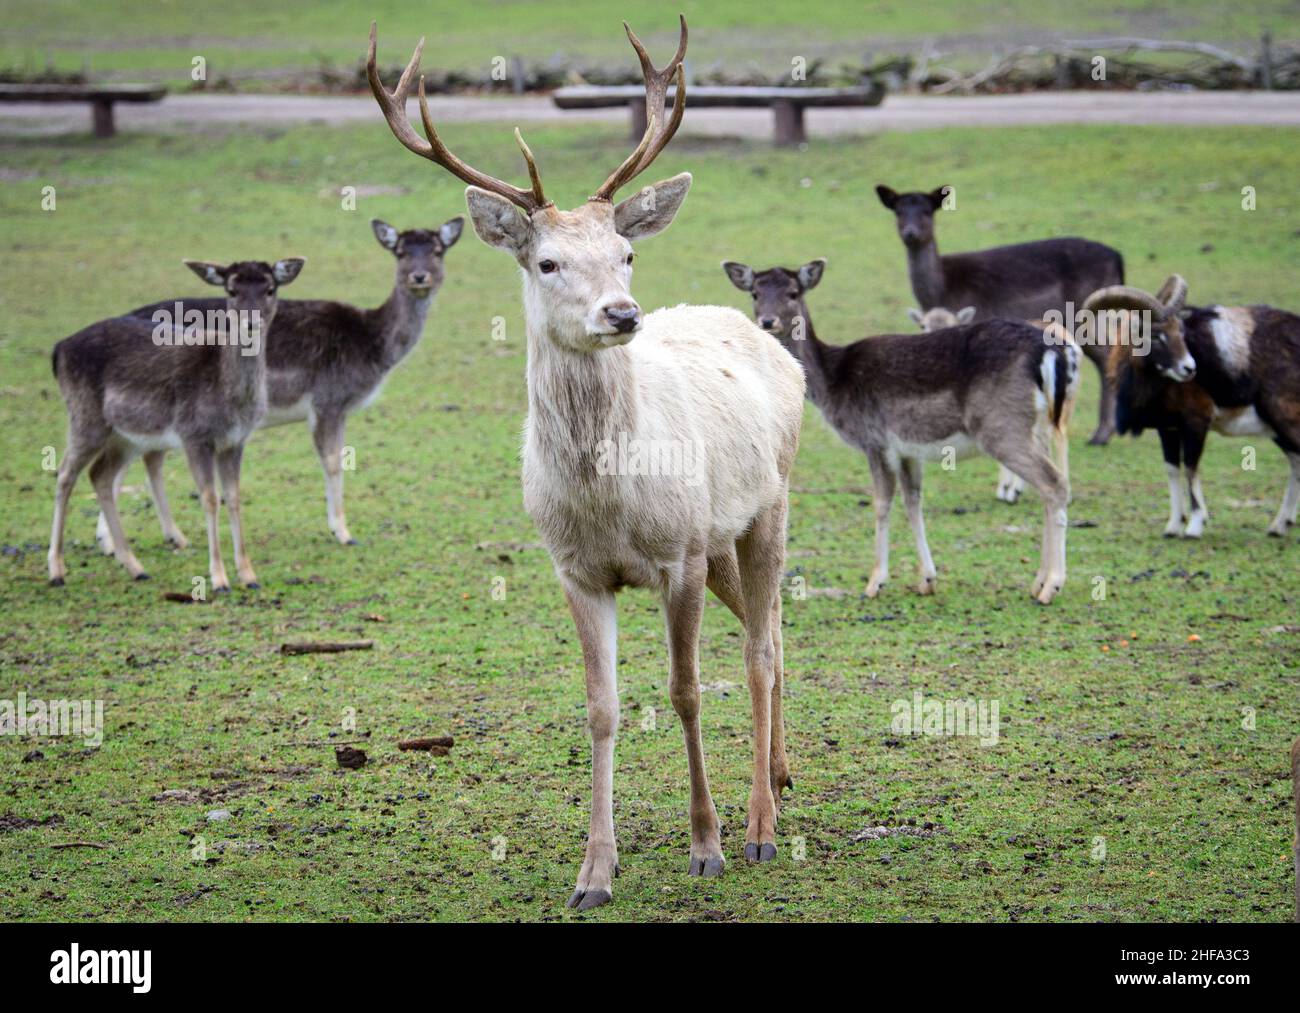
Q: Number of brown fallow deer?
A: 4